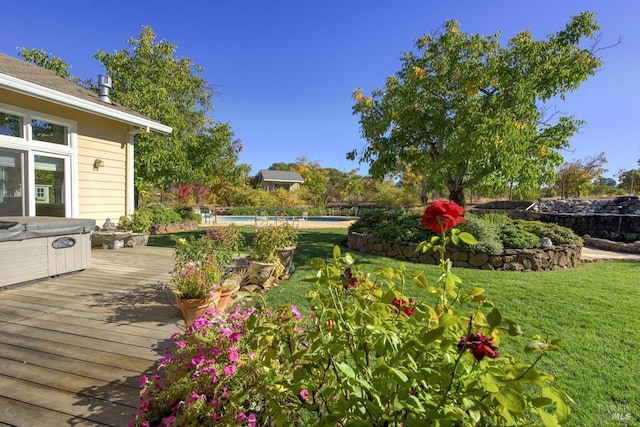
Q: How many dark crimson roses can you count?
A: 3